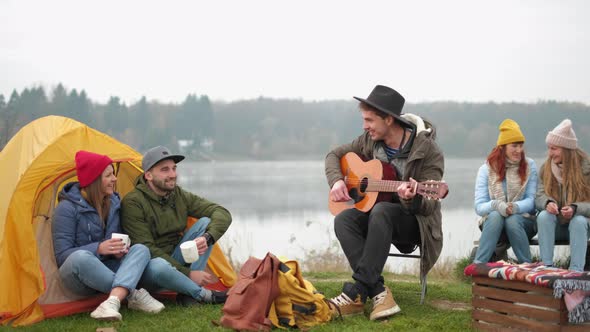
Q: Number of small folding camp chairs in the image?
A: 1